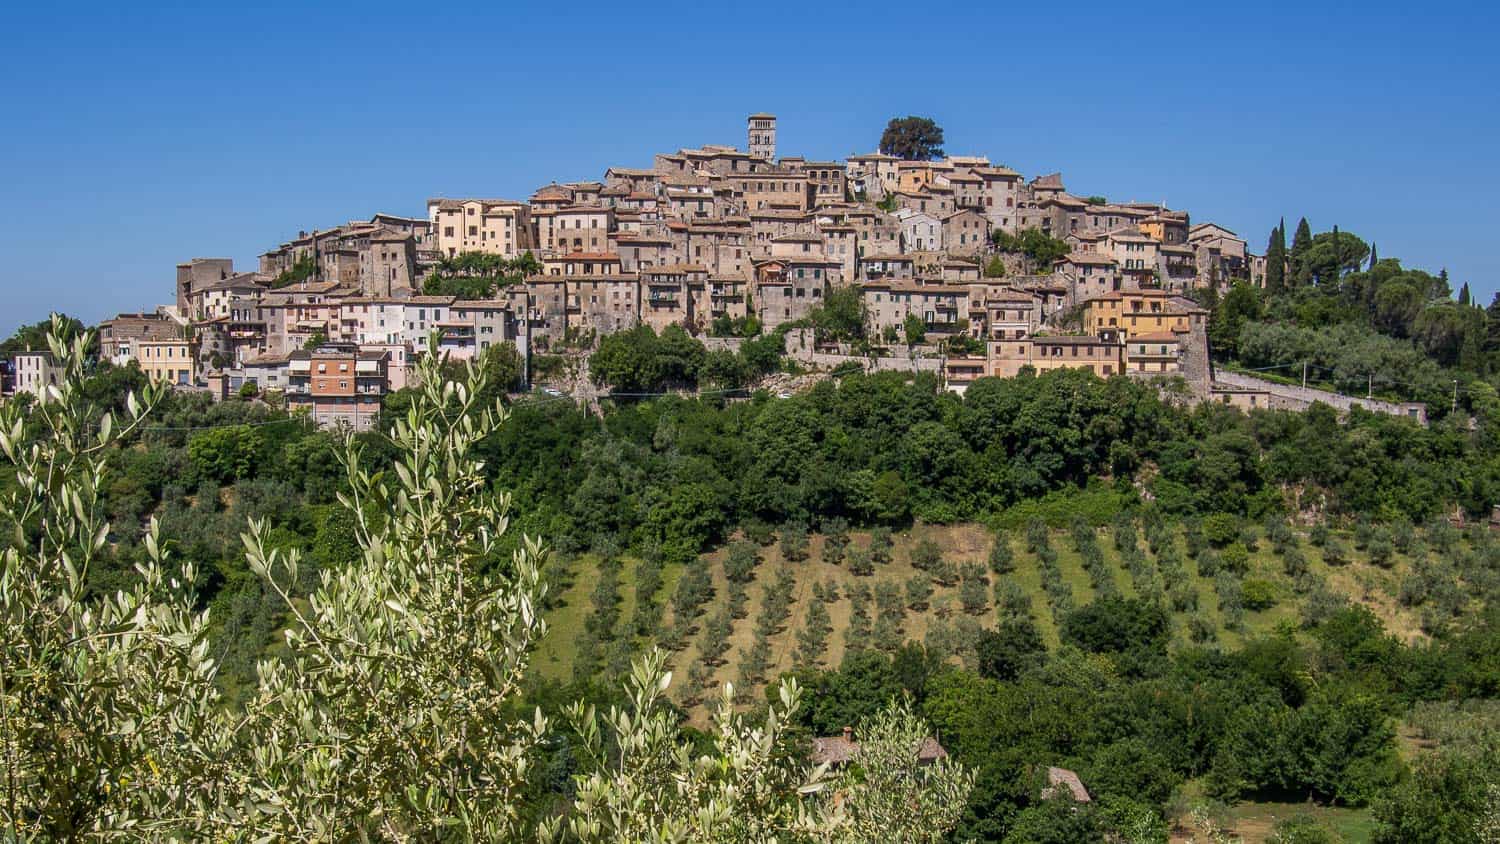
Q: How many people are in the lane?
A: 0